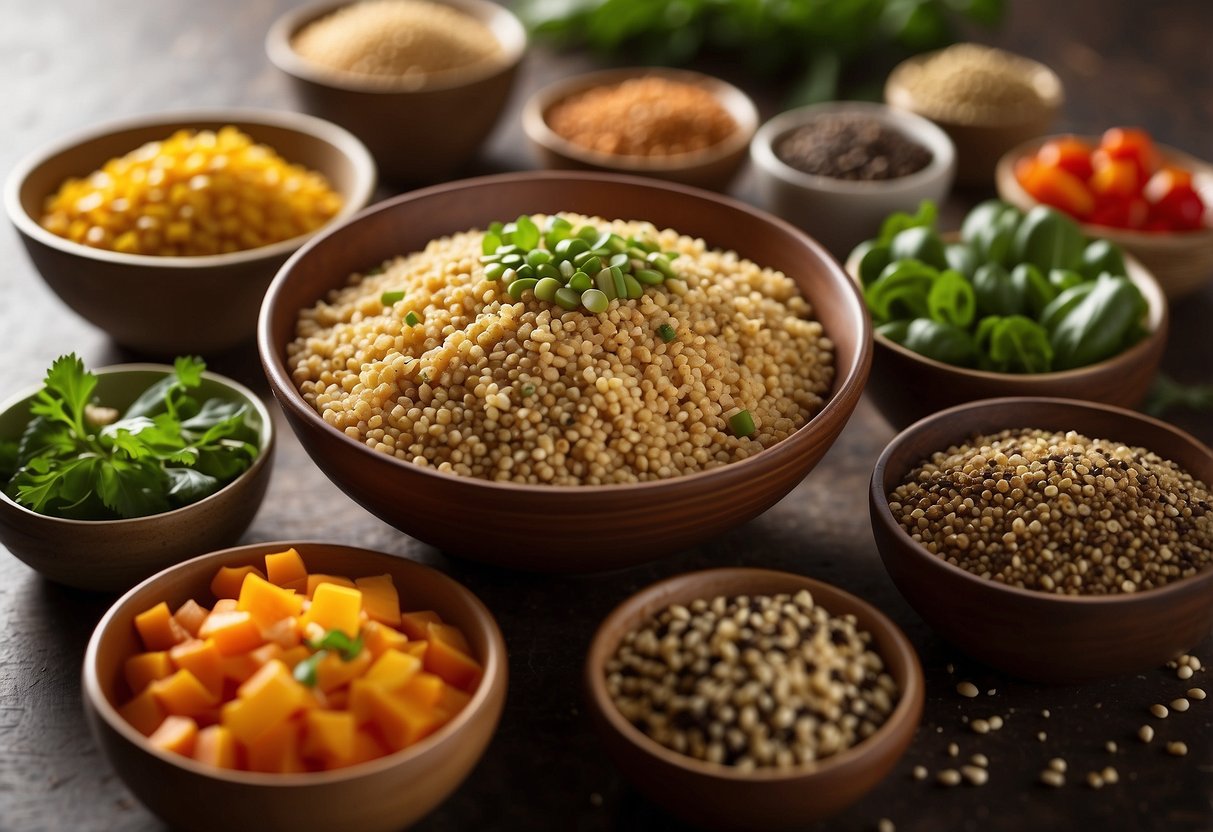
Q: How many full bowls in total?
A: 12